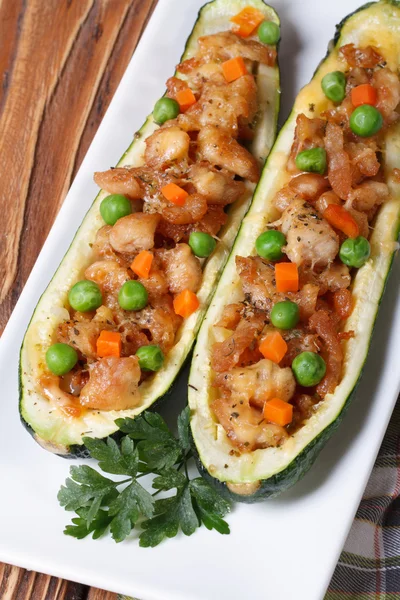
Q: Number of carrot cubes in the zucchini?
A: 12